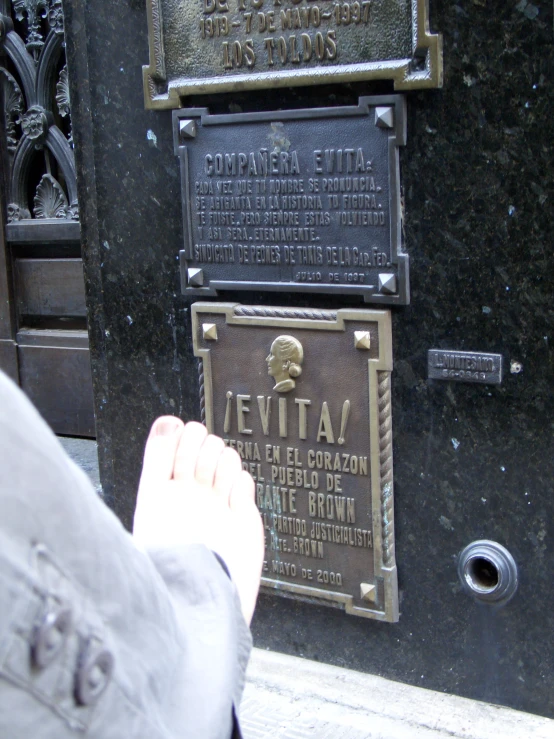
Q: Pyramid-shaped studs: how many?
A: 7